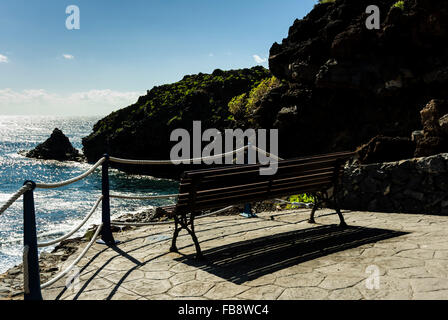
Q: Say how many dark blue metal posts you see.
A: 3